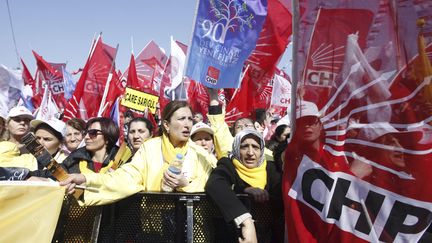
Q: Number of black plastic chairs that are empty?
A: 0